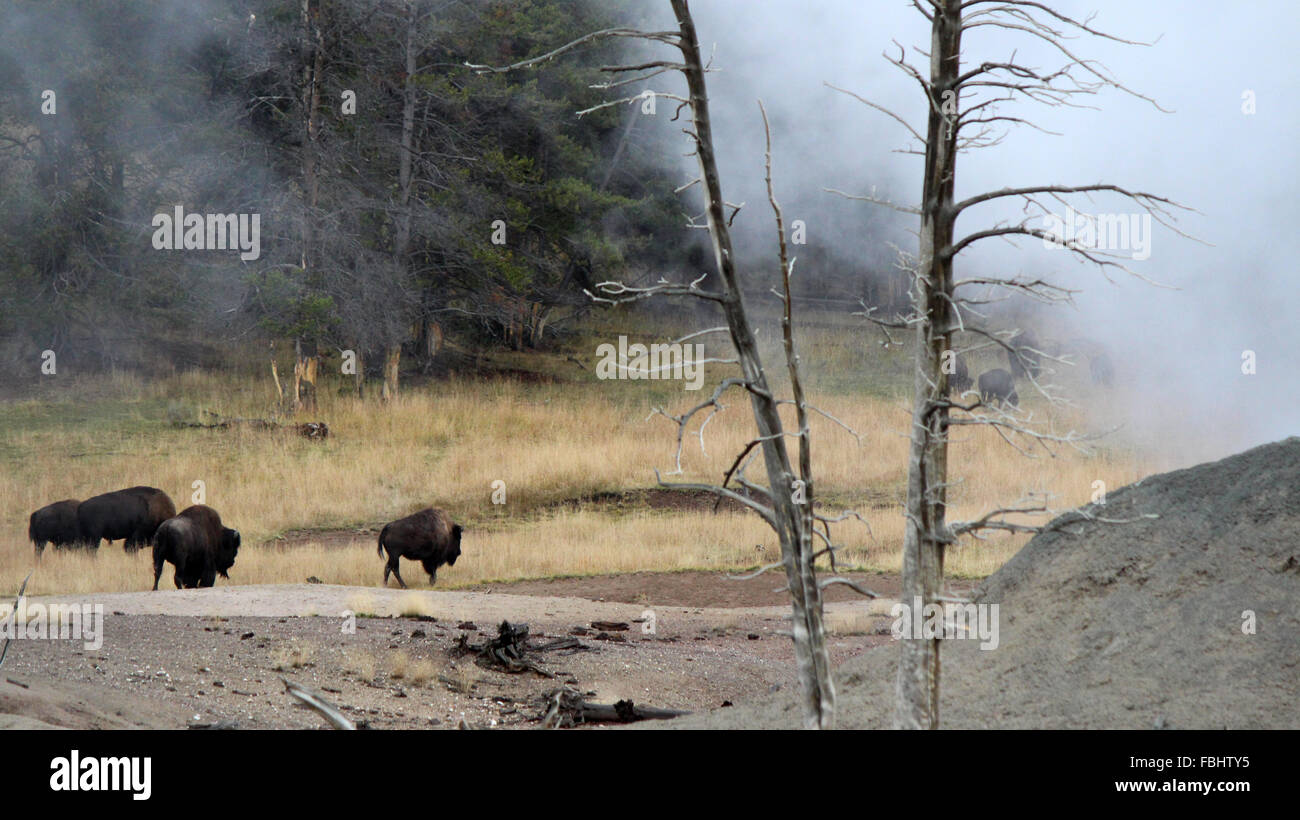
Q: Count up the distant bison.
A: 4